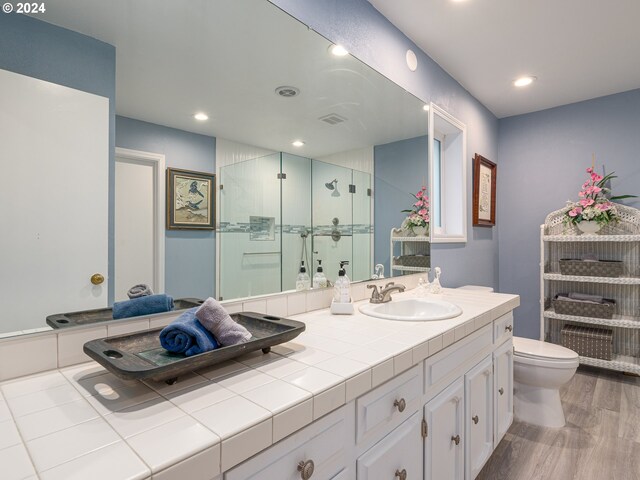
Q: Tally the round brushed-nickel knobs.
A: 7